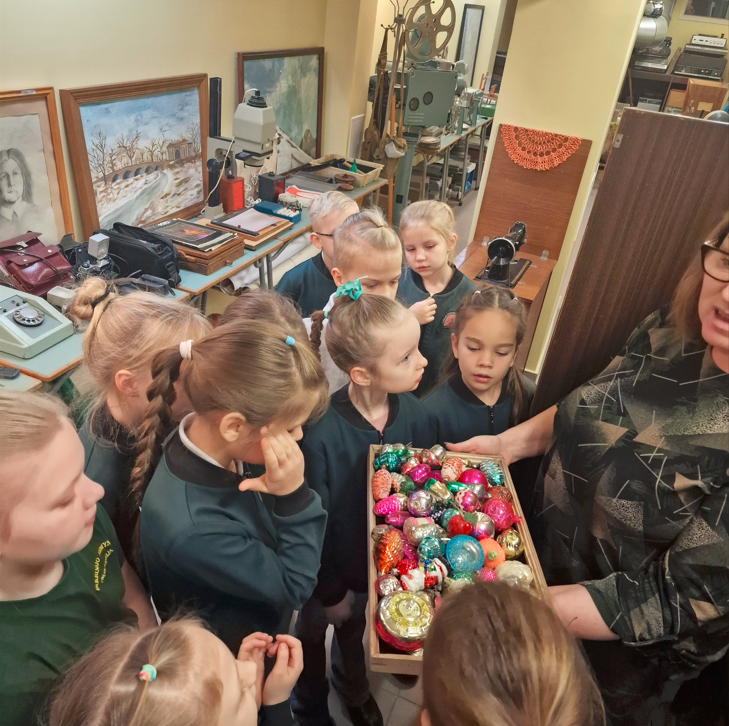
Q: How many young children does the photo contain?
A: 11